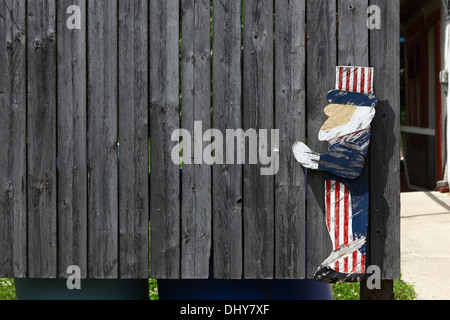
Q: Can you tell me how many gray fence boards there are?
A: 13